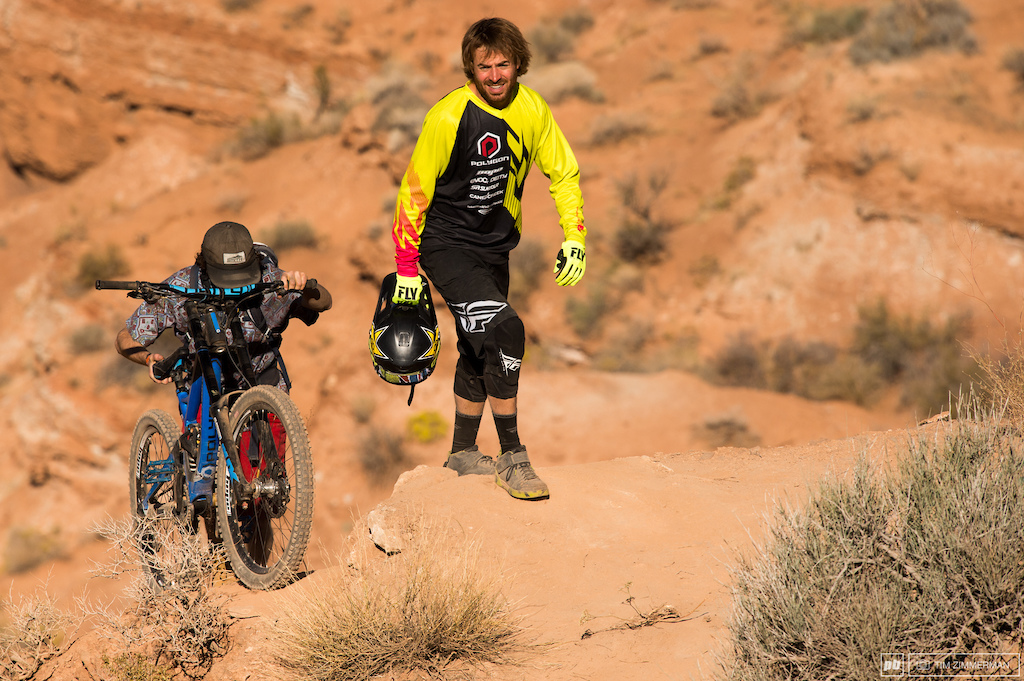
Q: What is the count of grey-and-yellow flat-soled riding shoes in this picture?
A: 2